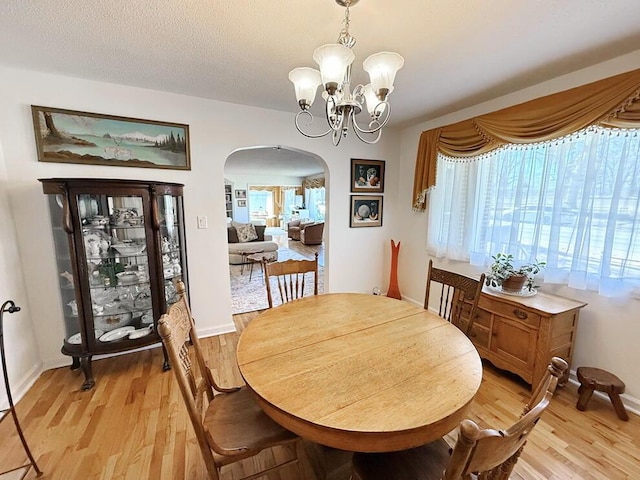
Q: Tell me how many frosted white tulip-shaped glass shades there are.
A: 5